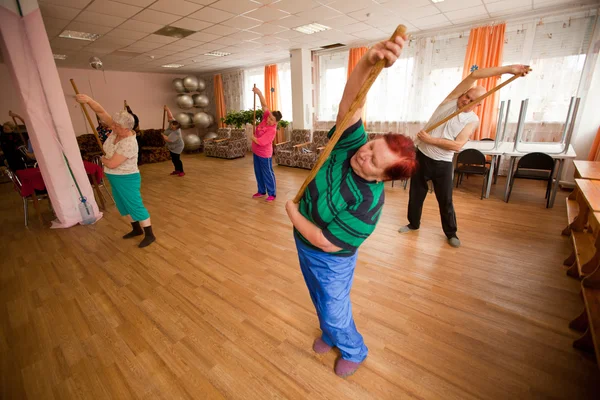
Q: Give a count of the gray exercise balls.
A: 10